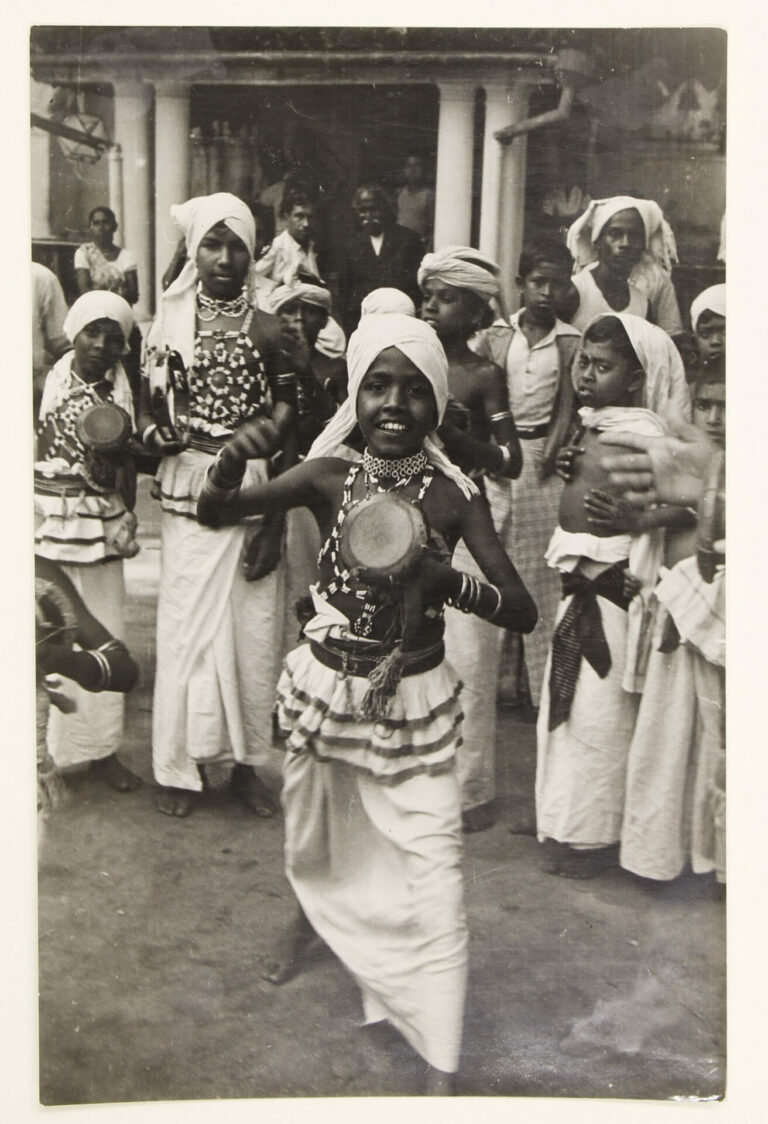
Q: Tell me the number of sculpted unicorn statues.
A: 0